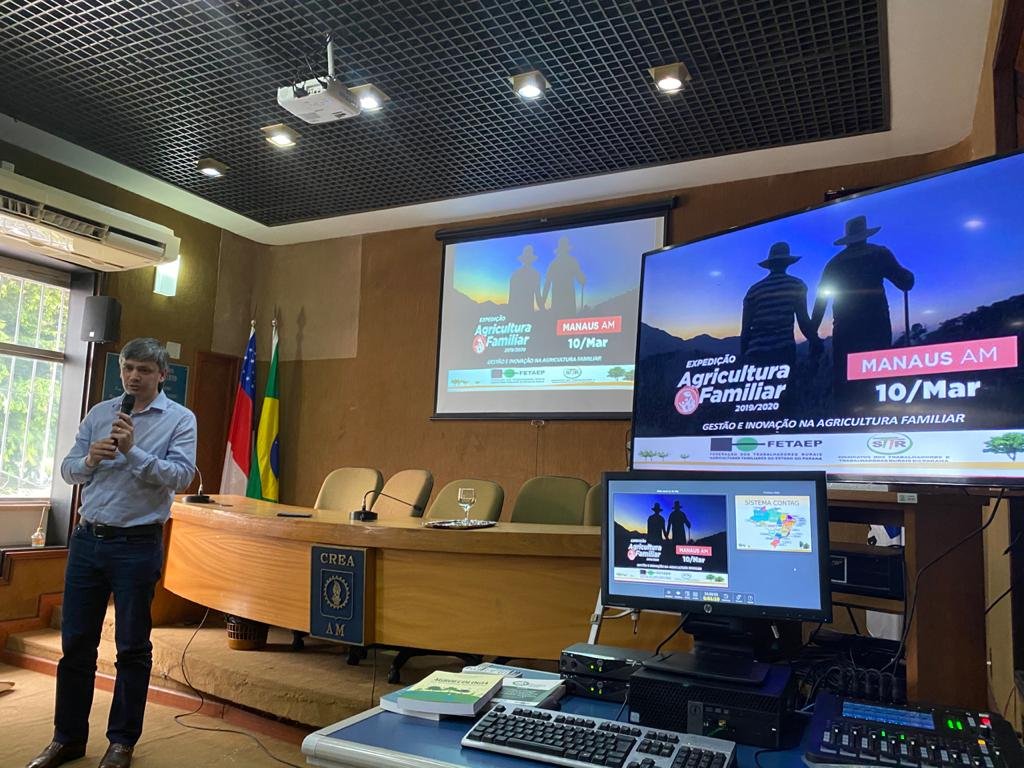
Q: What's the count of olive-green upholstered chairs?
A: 5